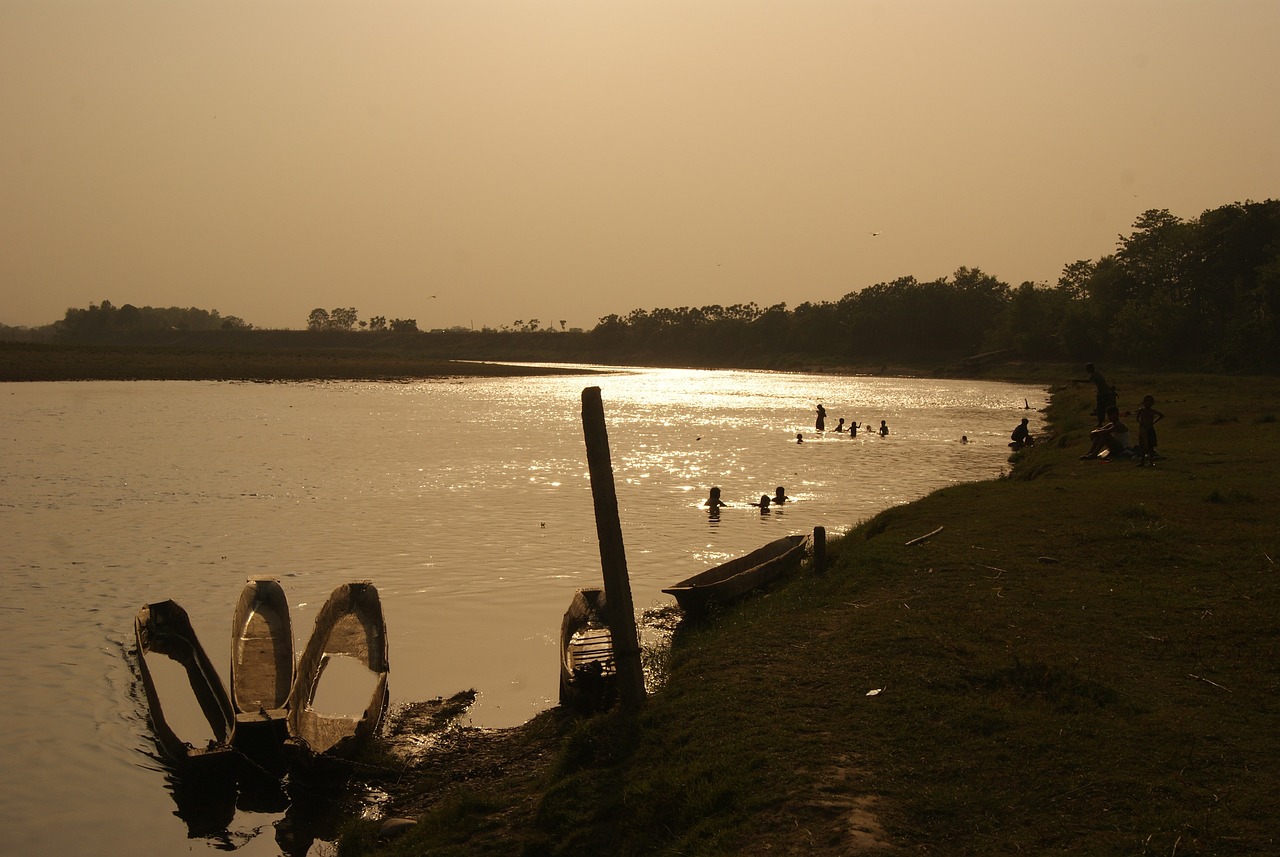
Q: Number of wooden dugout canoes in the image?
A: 5